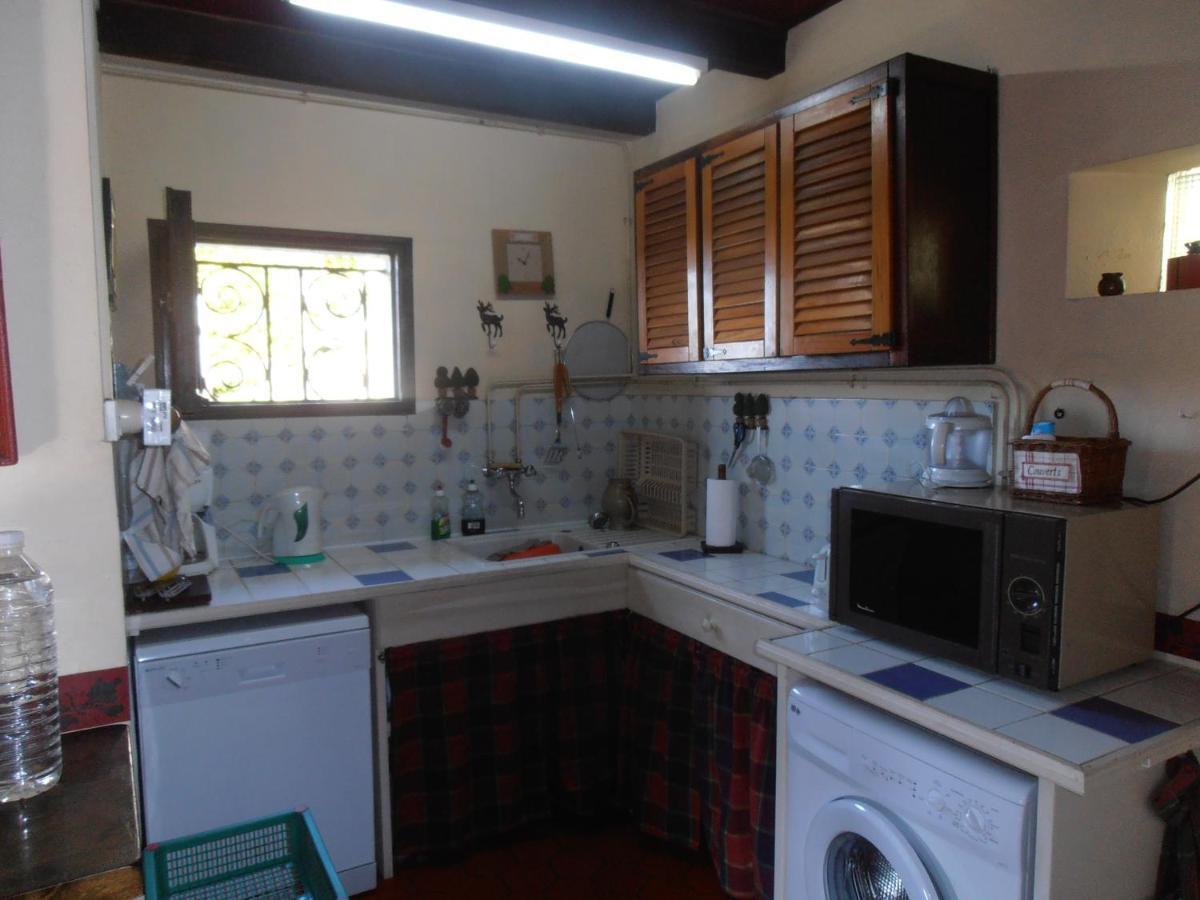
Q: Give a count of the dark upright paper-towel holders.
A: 1